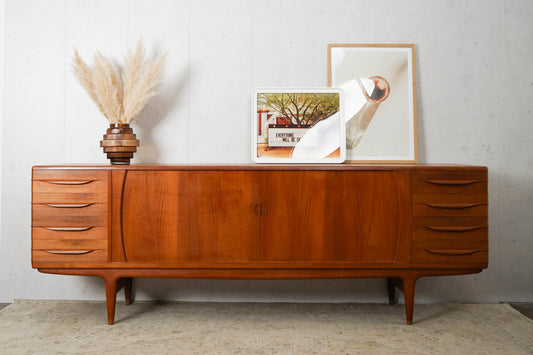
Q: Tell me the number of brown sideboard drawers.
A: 8